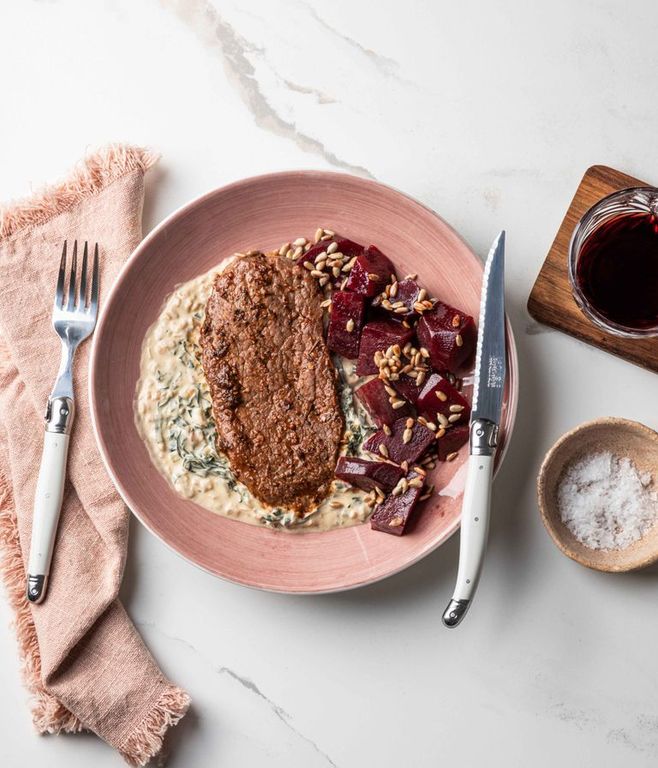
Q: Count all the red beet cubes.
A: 13